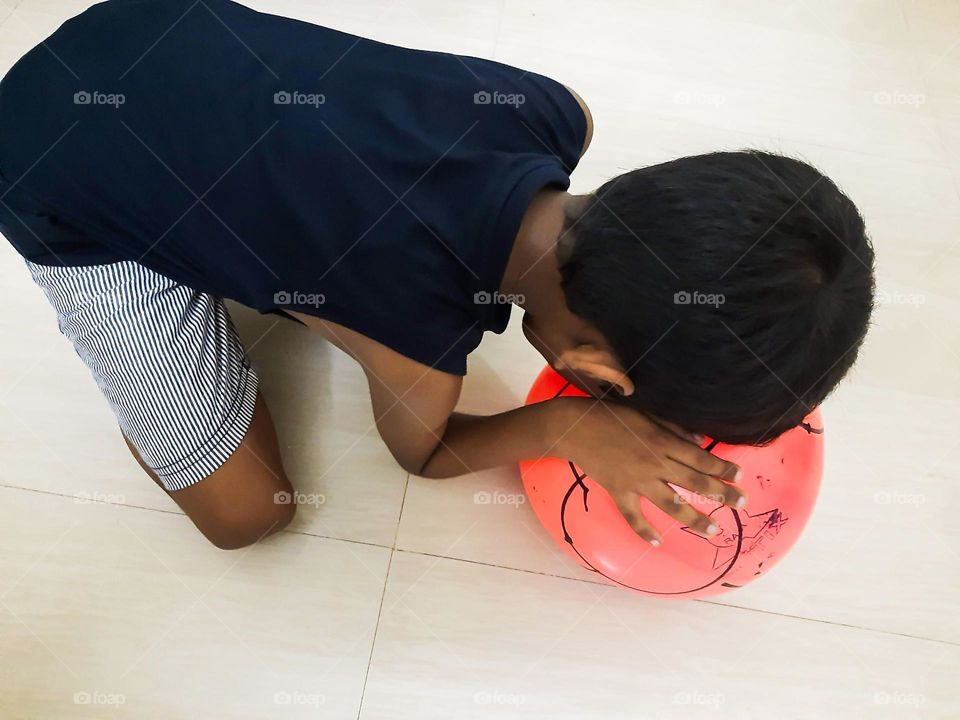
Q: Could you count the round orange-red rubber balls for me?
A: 1